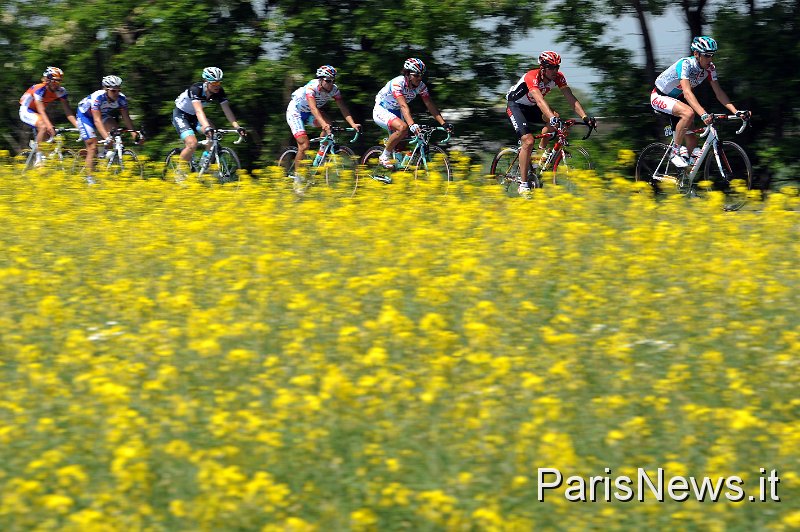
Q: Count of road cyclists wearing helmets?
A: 7